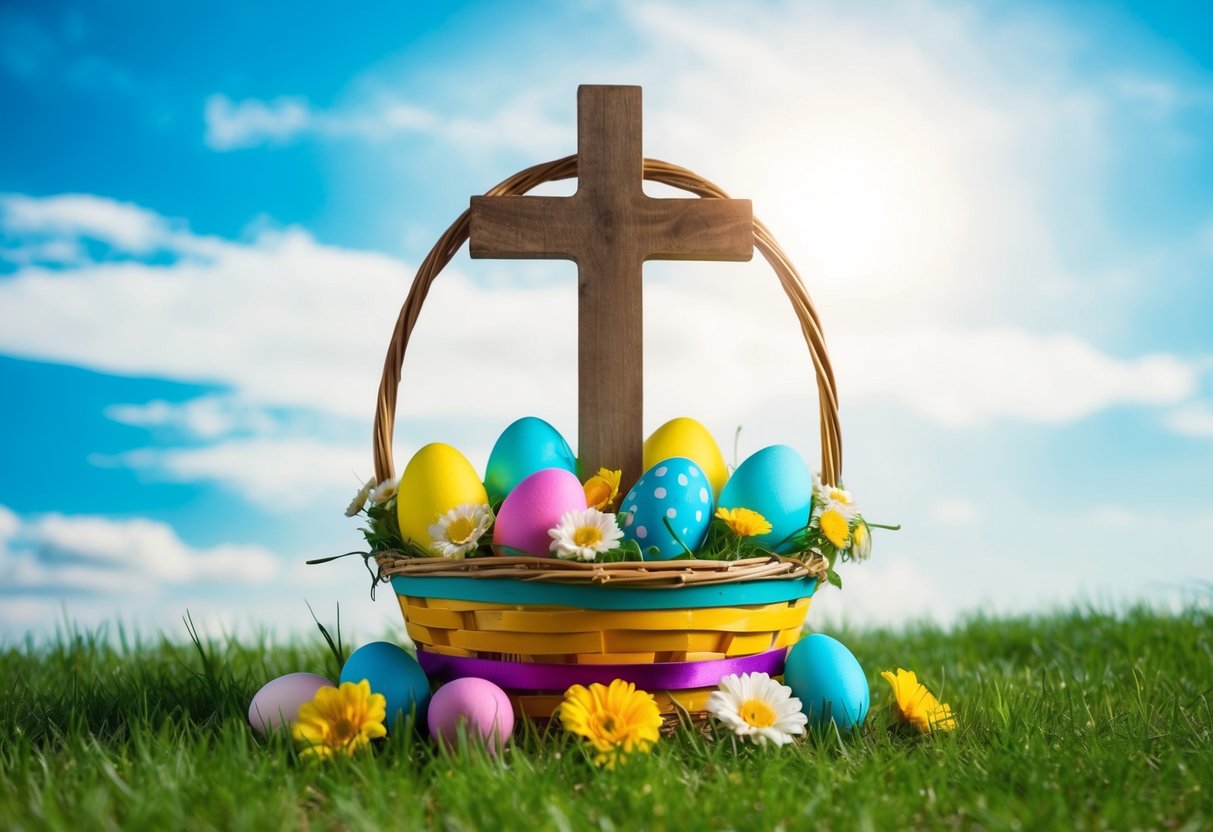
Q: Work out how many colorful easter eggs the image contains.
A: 10